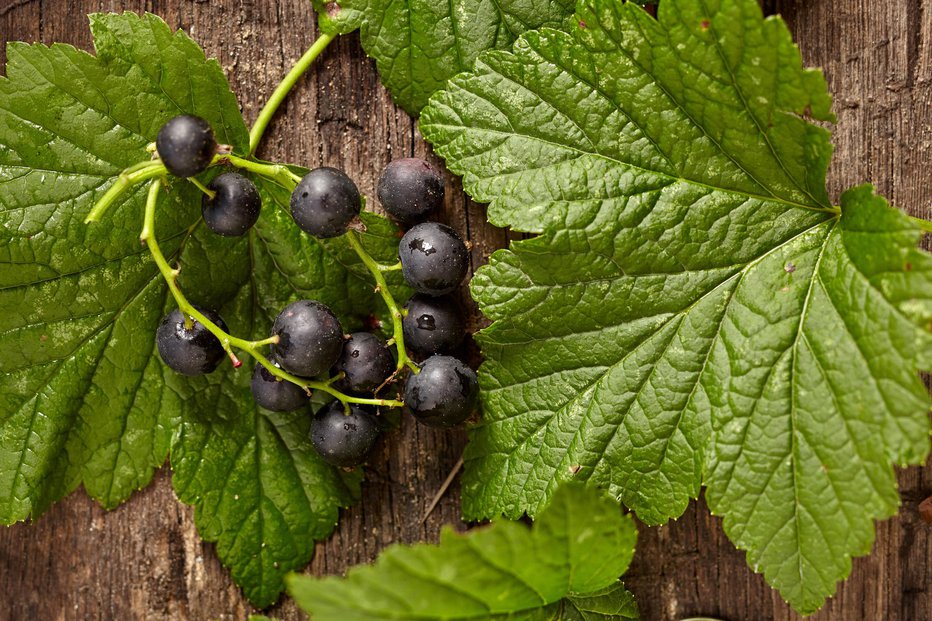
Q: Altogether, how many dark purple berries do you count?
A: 12